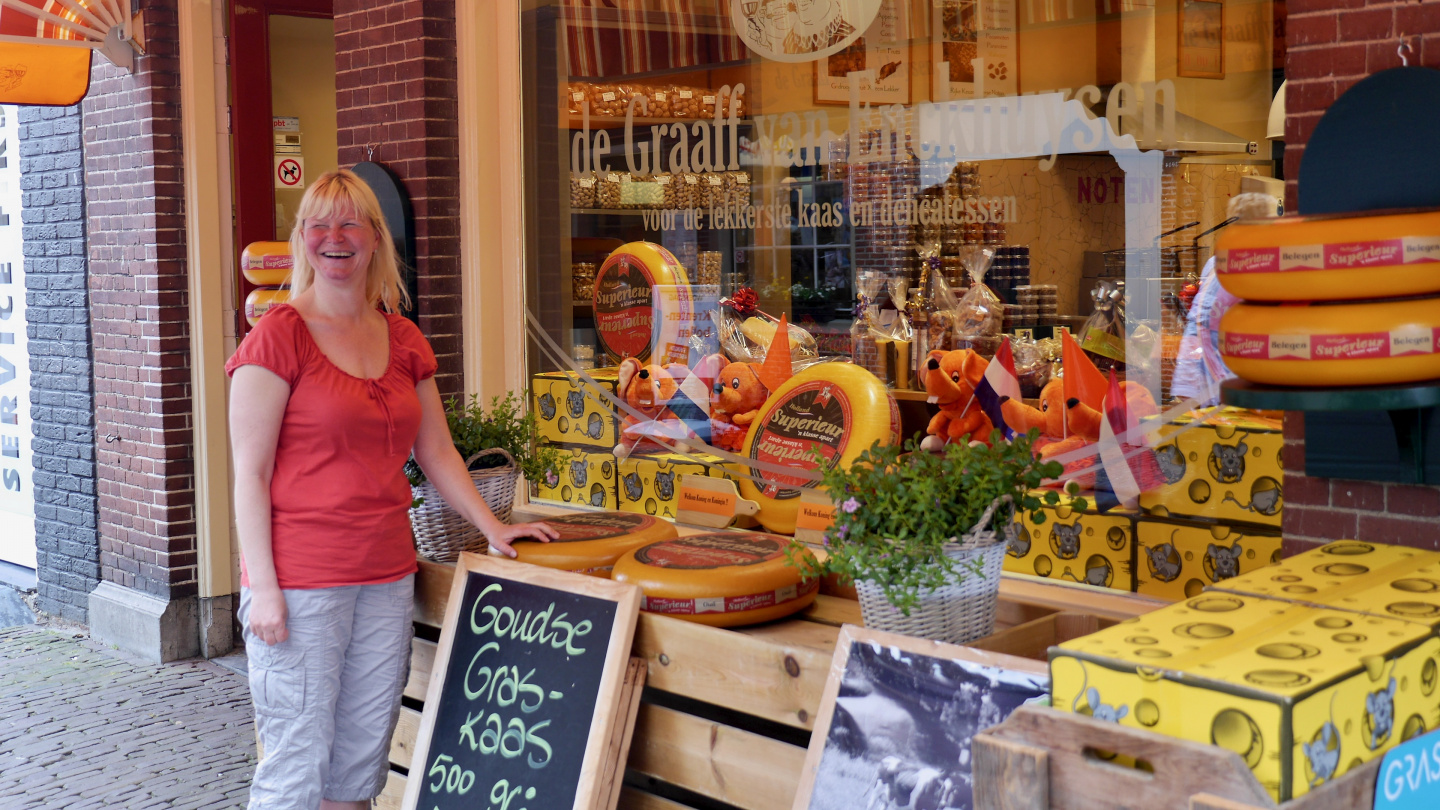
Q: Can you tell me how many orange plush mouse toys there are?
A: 5